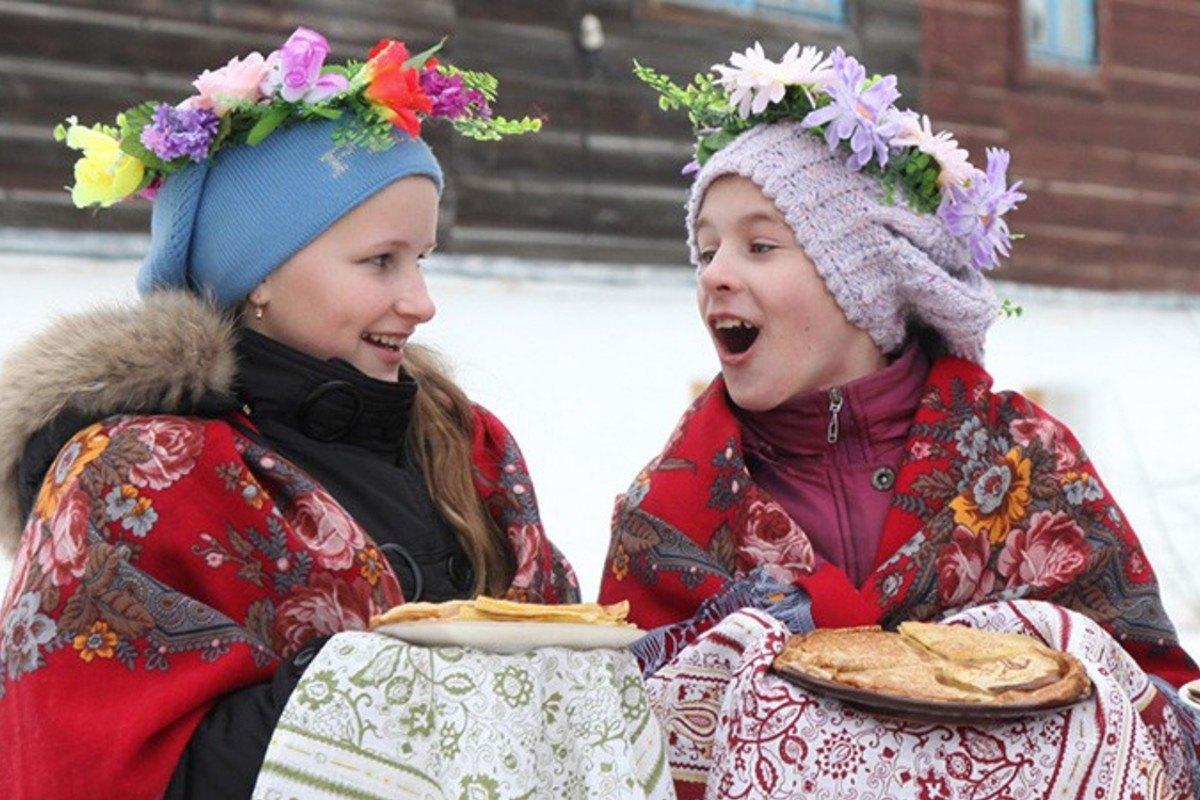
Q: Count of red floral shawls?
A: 2